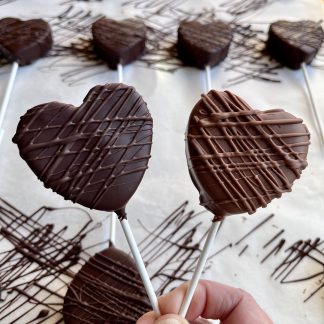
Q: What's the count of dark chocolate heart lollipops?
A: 6